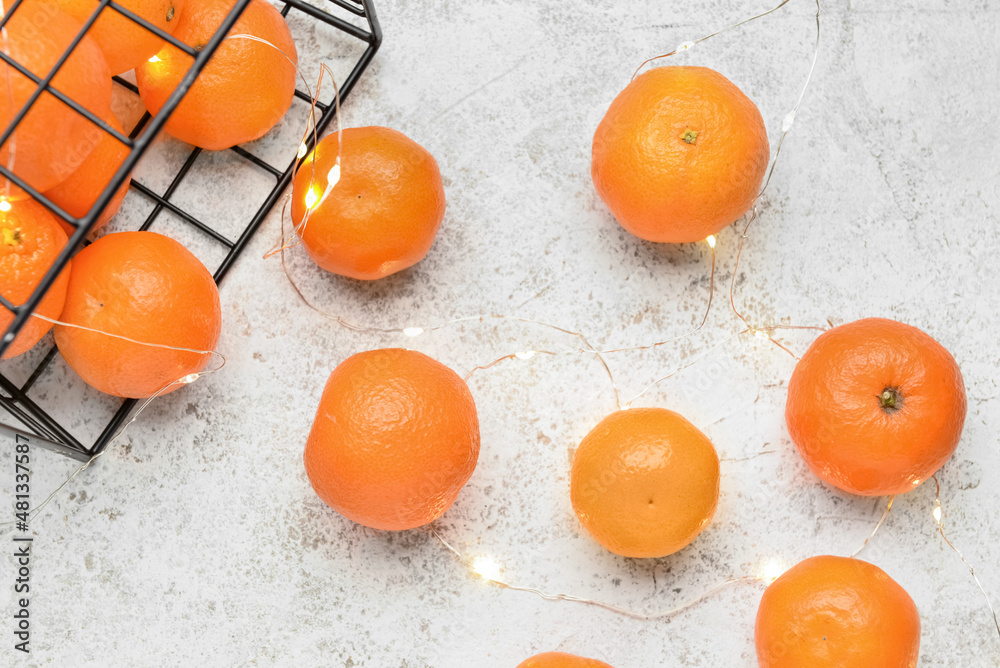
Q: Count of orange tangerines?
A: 13